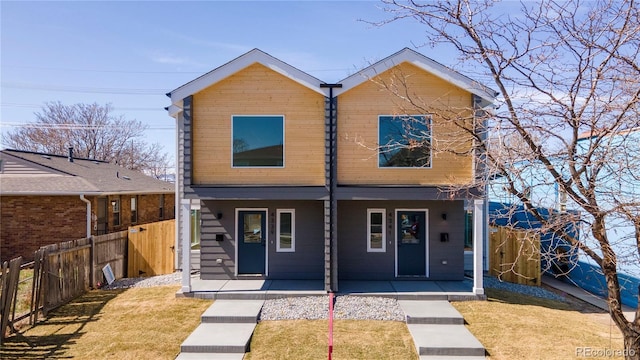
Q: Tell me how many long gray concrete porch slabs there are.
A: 2